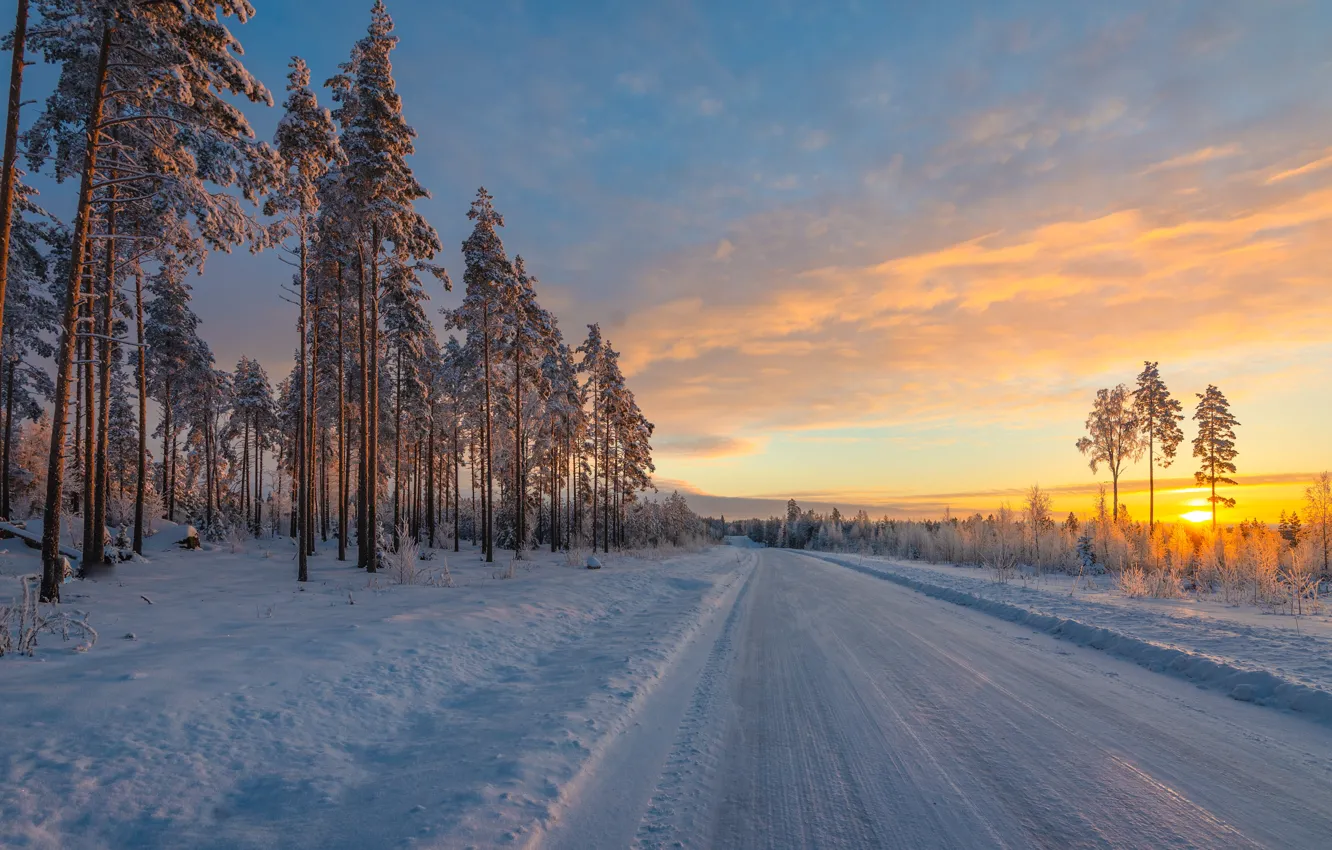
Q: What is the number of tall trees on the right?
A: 3